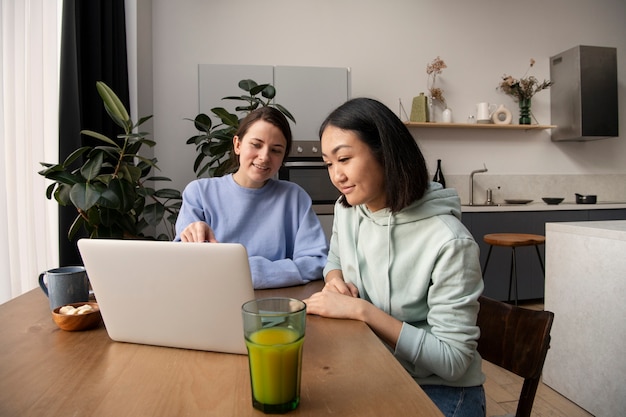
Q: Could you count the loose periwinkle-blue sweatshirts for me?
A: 1